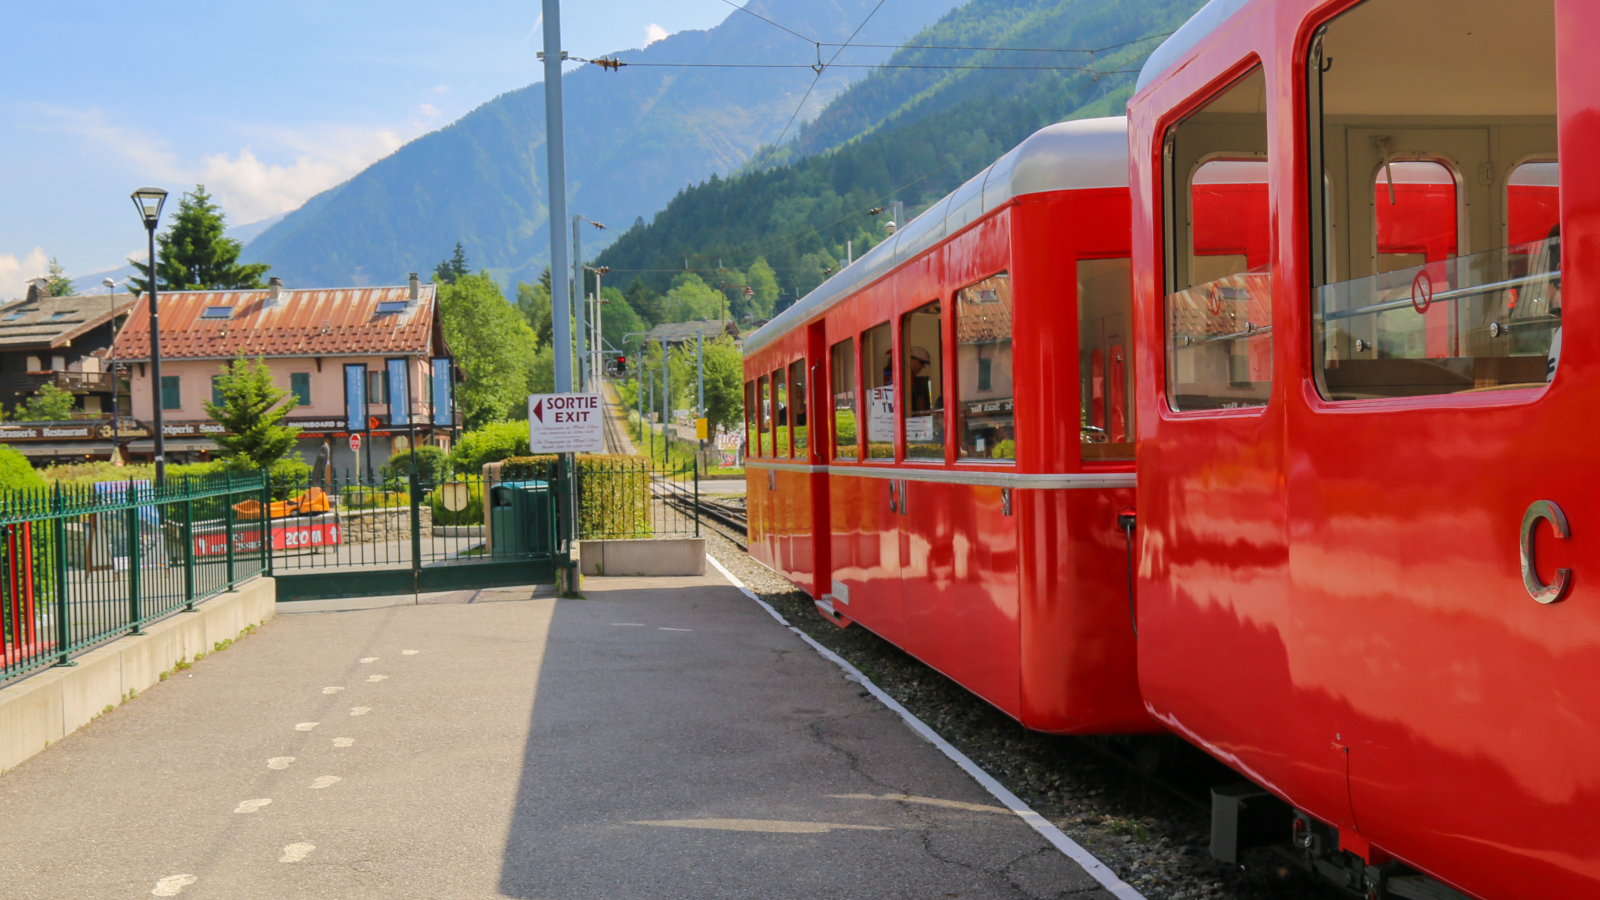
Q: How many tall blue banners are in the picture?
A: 3